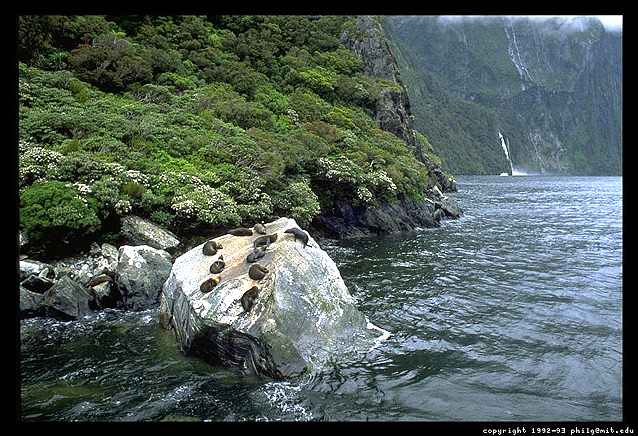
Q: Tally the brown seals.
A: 10